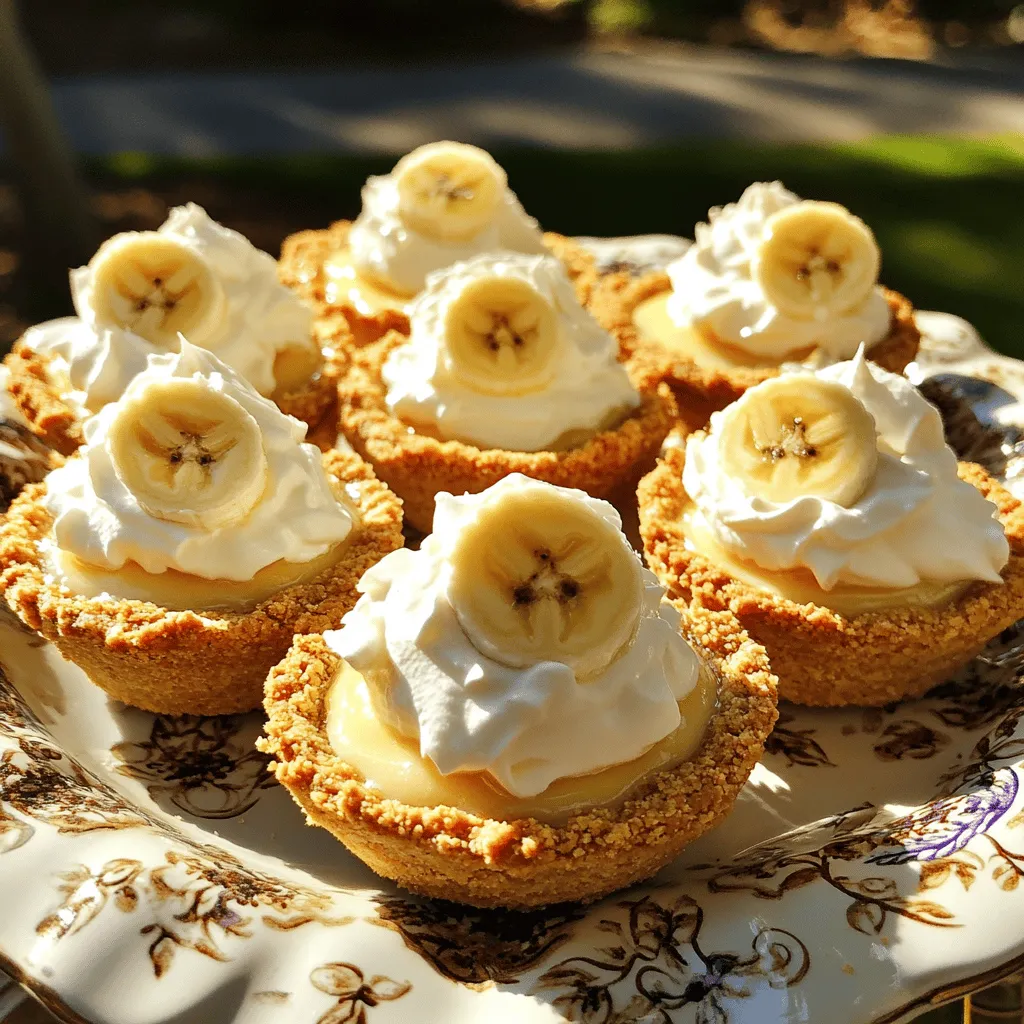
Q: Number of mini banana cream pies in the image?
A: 7